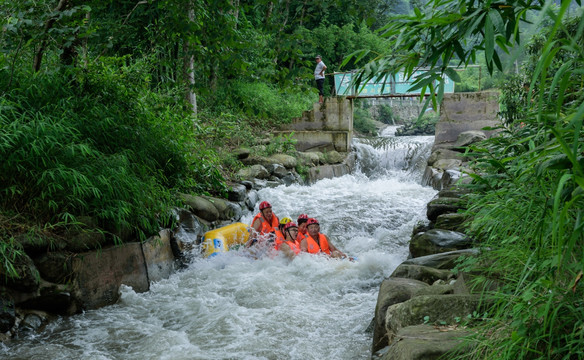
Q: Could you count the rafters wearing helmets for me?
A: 5